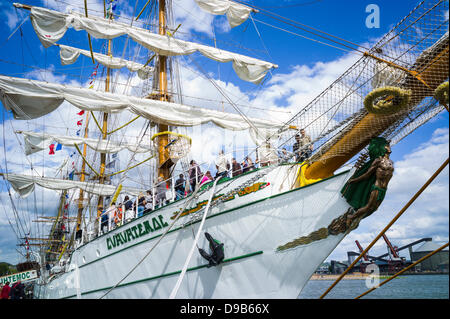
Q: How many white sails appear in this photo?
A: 6